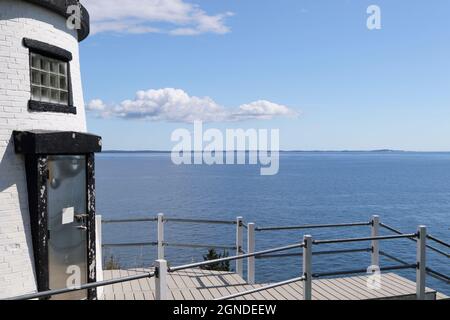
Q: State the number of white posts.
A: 8